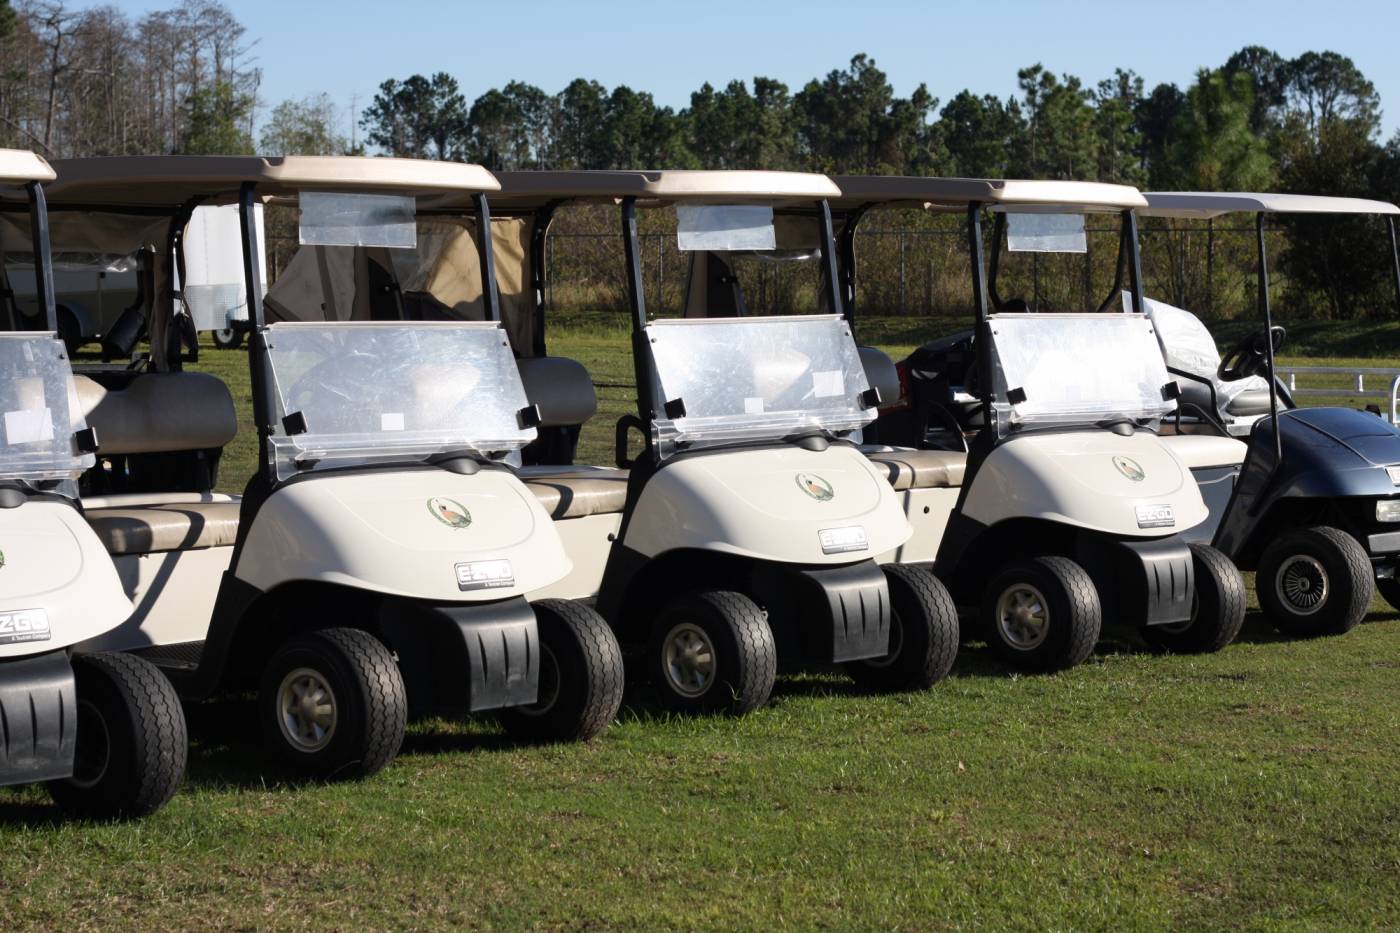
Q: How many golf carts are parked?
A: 5